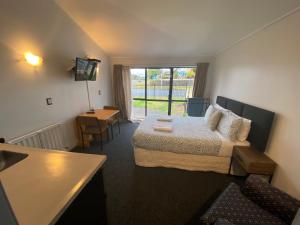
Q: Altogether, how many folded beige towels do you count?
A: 2